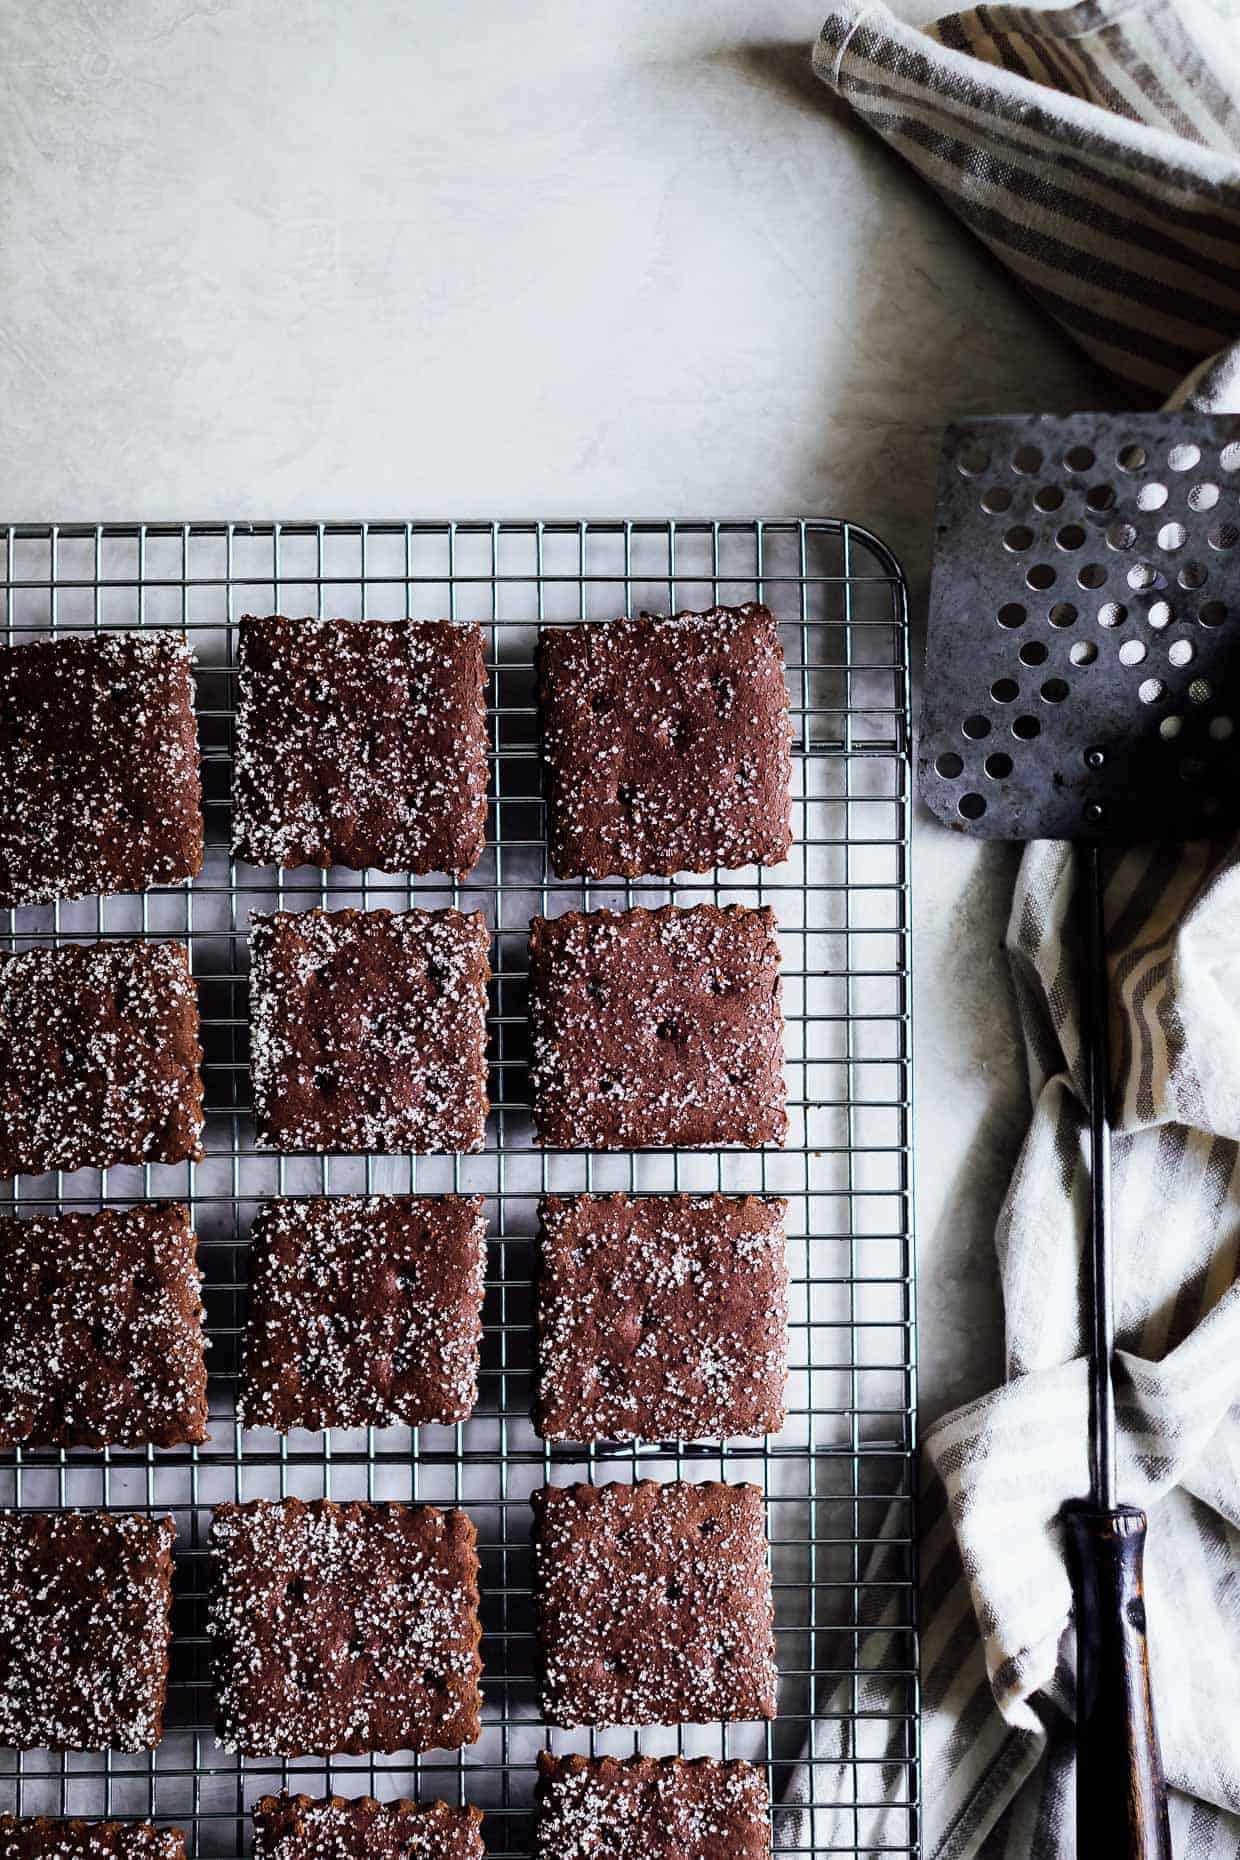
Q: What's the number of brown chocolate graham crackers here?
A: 15